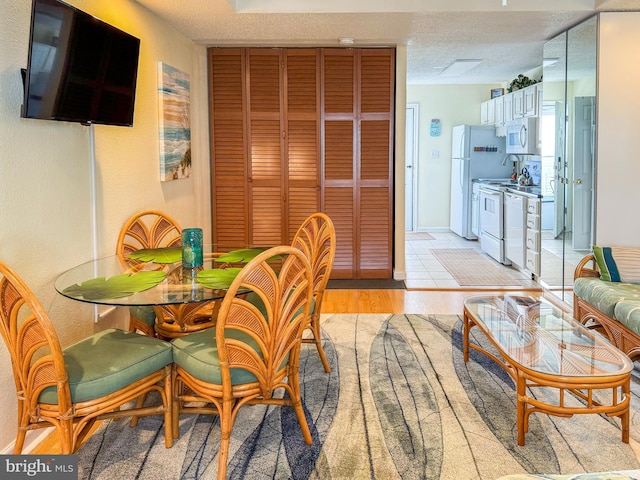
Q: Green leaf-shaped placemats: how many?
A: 4